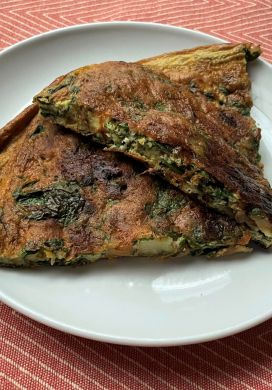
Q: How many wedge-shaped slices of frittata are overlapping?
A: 2